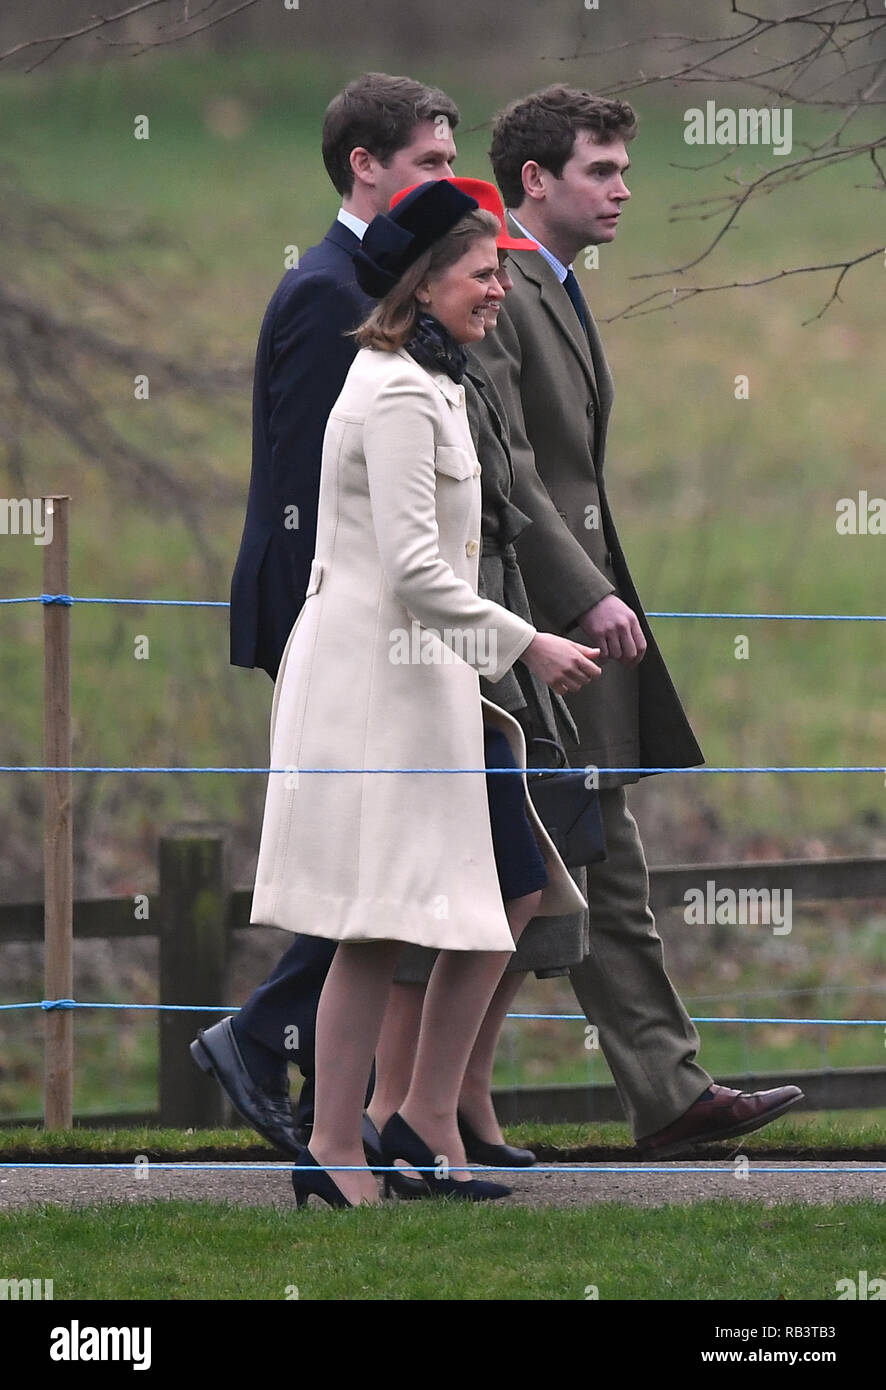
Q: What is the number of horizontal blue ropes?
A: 4